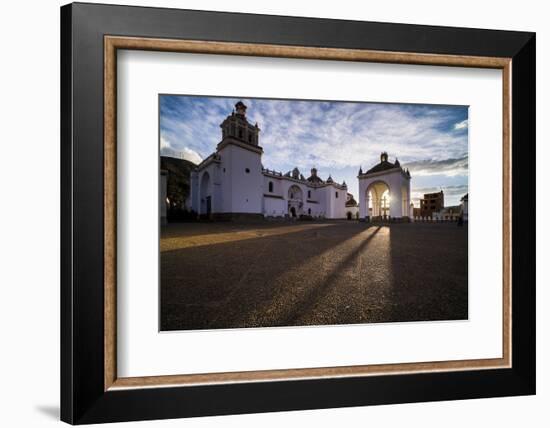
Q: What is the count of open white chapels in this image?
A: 1